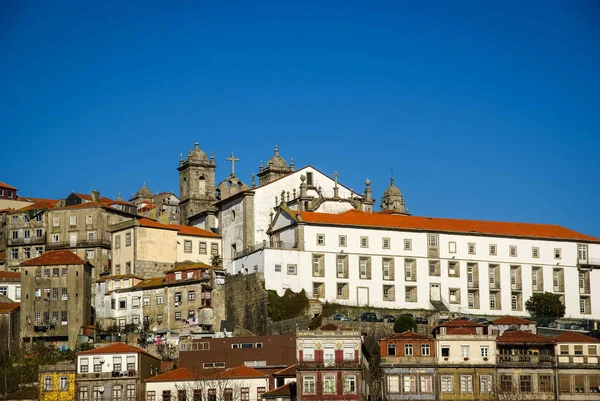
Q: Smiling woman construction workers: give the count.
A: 0